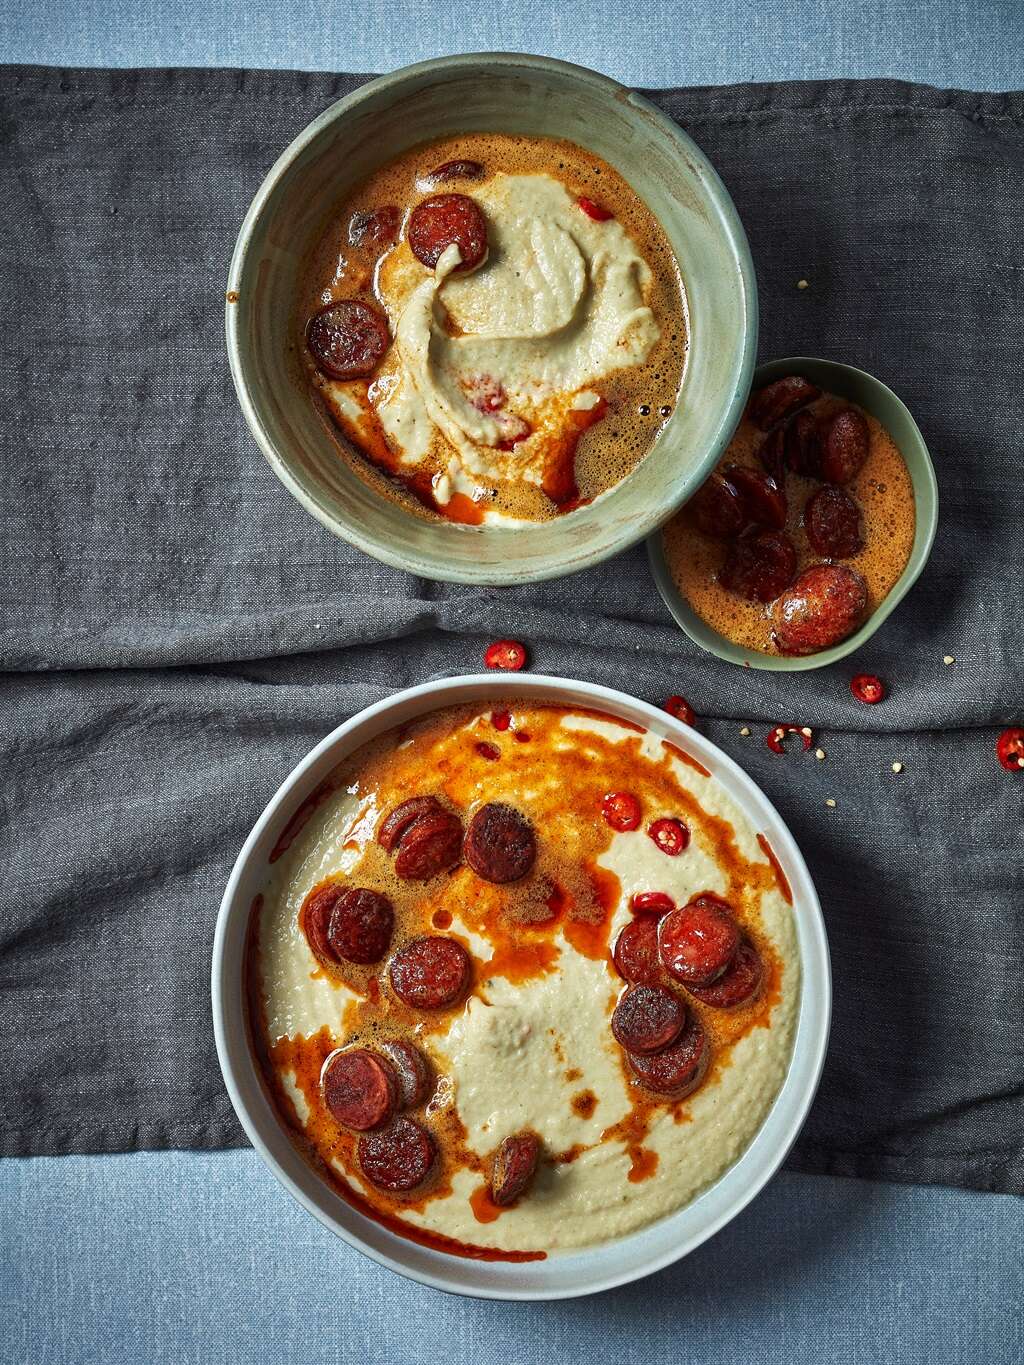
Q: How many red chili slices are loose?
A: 5